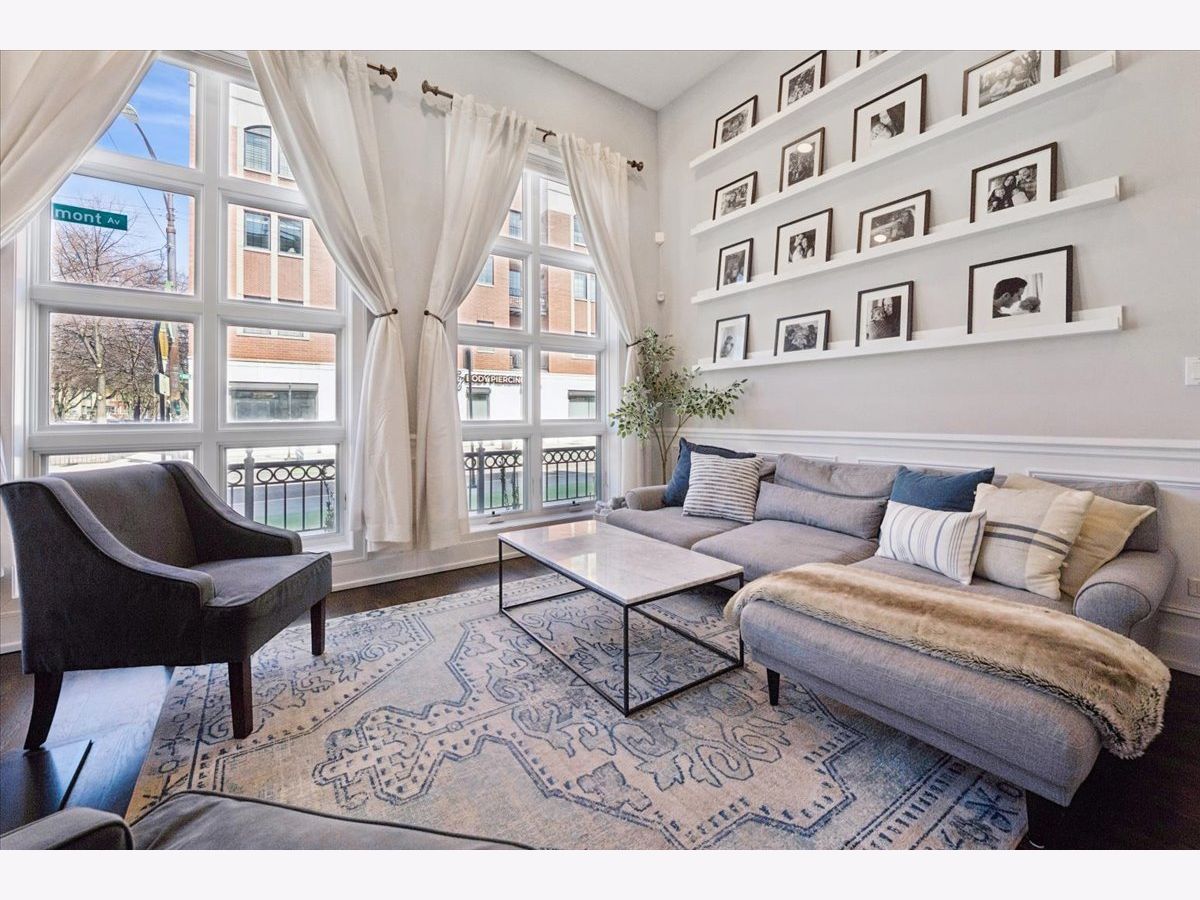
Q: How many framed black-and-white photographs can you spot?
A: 15